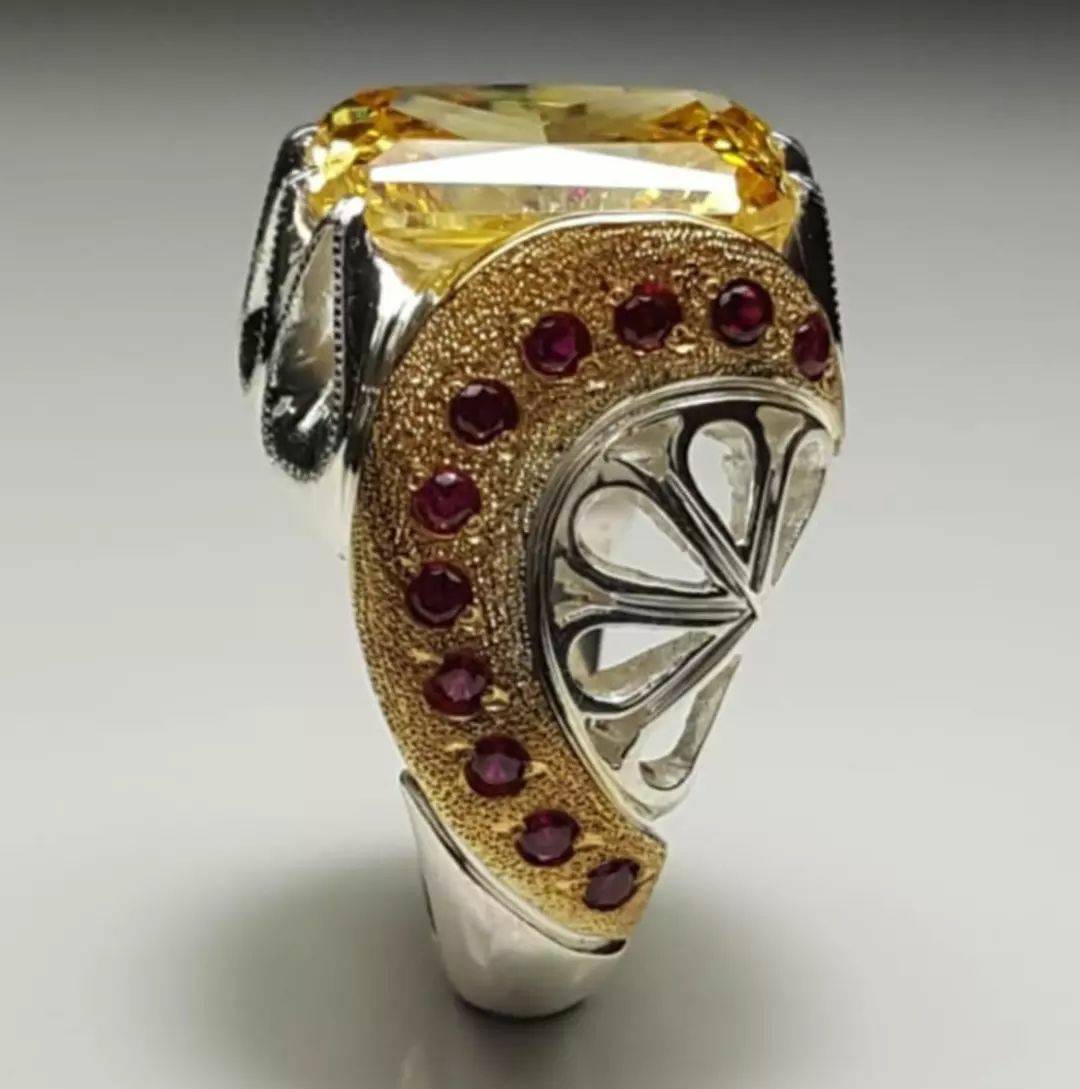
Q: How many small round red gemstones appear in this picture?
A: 11